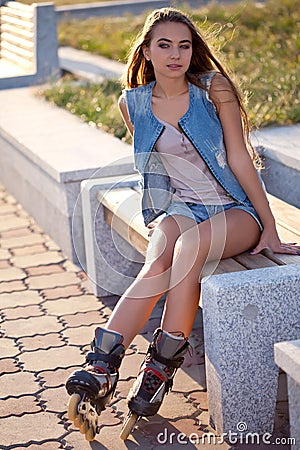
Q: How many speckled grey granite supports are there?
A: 2